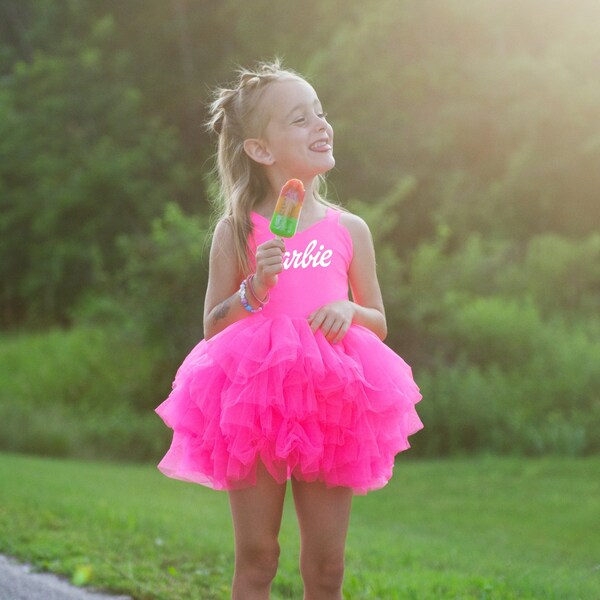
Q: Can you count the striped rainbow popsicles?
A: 1